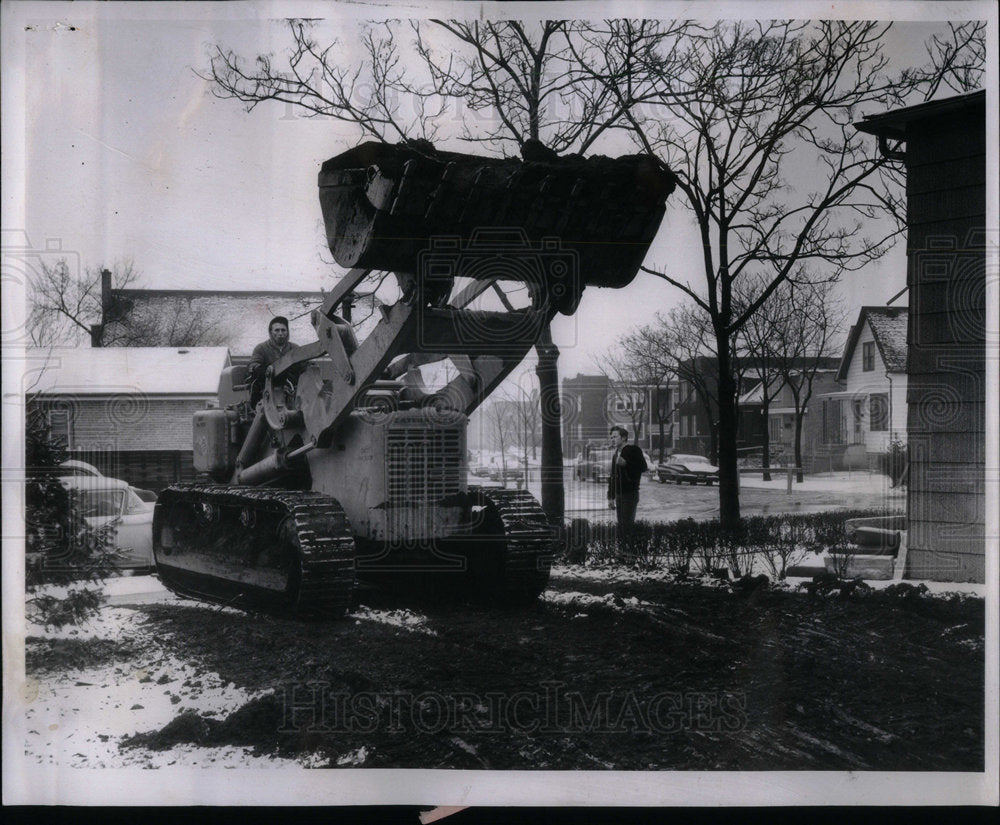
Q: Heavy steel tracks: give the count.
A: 2